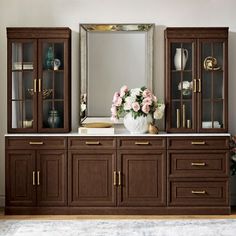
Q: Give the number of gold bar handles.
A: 14